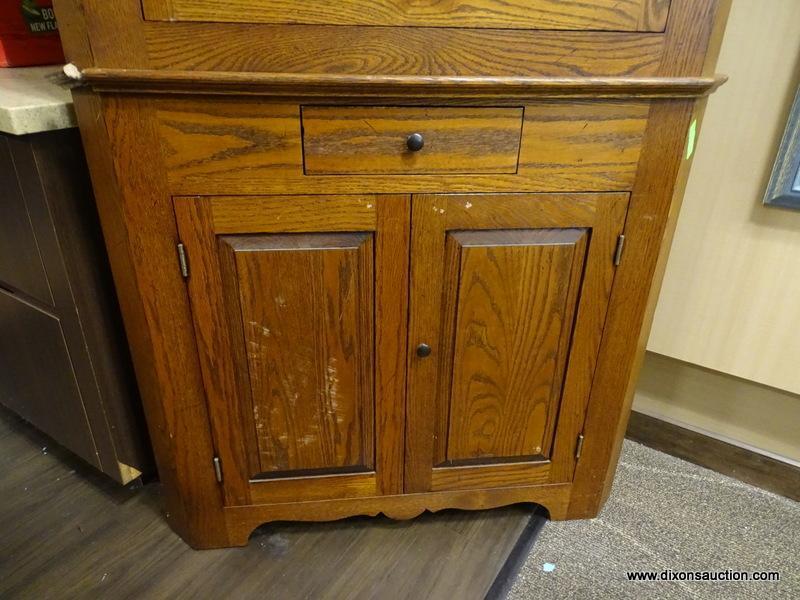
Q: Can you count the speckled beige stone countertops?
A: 1